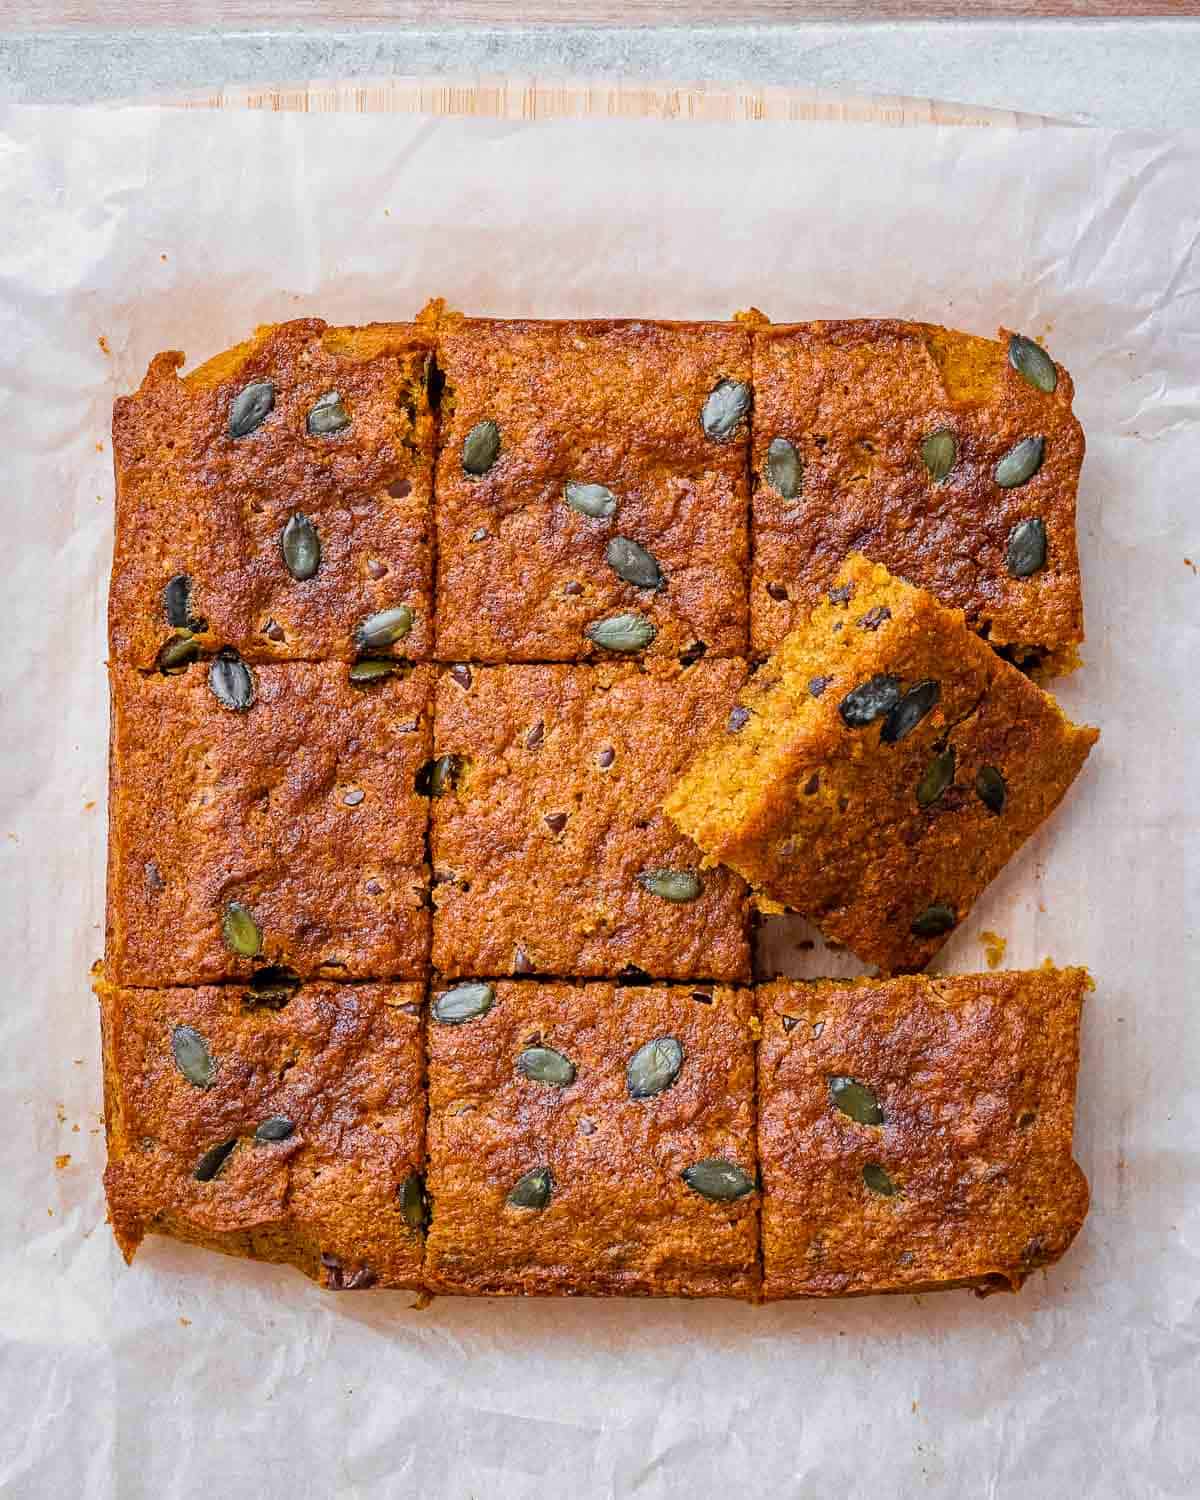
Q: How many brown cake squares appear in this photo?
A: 9